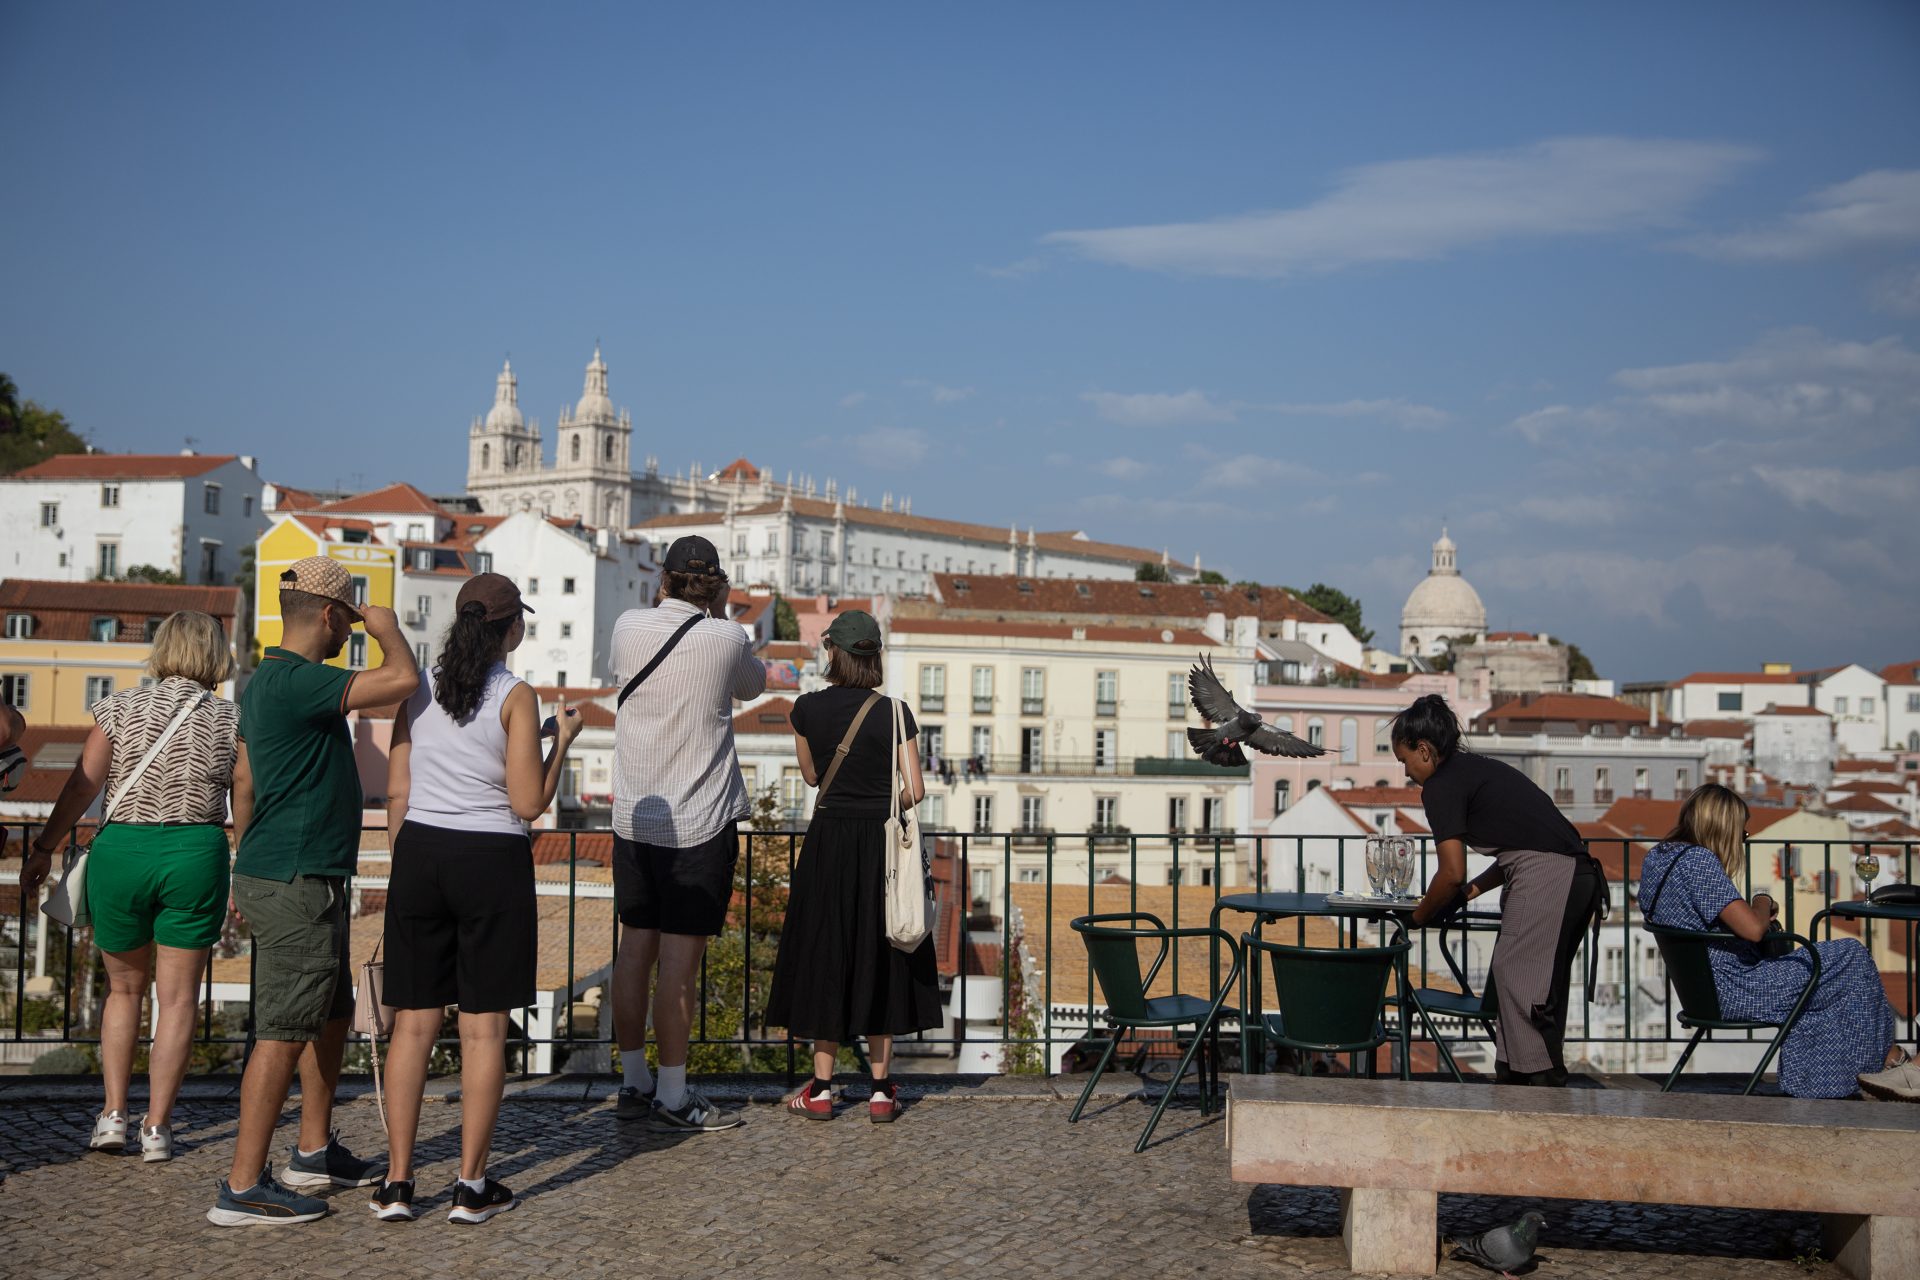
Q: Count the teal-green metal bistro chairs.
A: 4